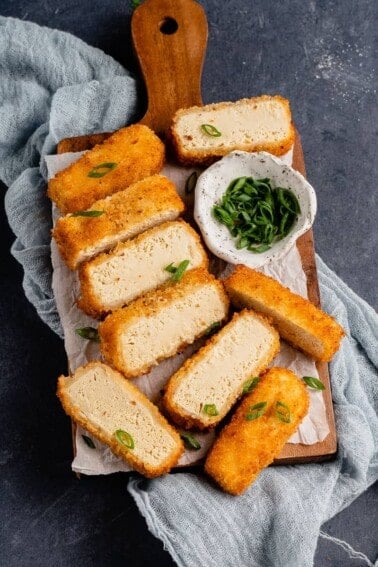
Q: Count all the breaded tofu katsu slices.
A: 9